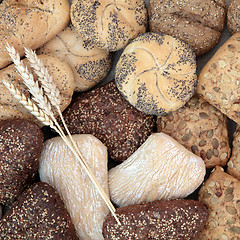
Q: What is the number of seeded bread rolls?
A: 15